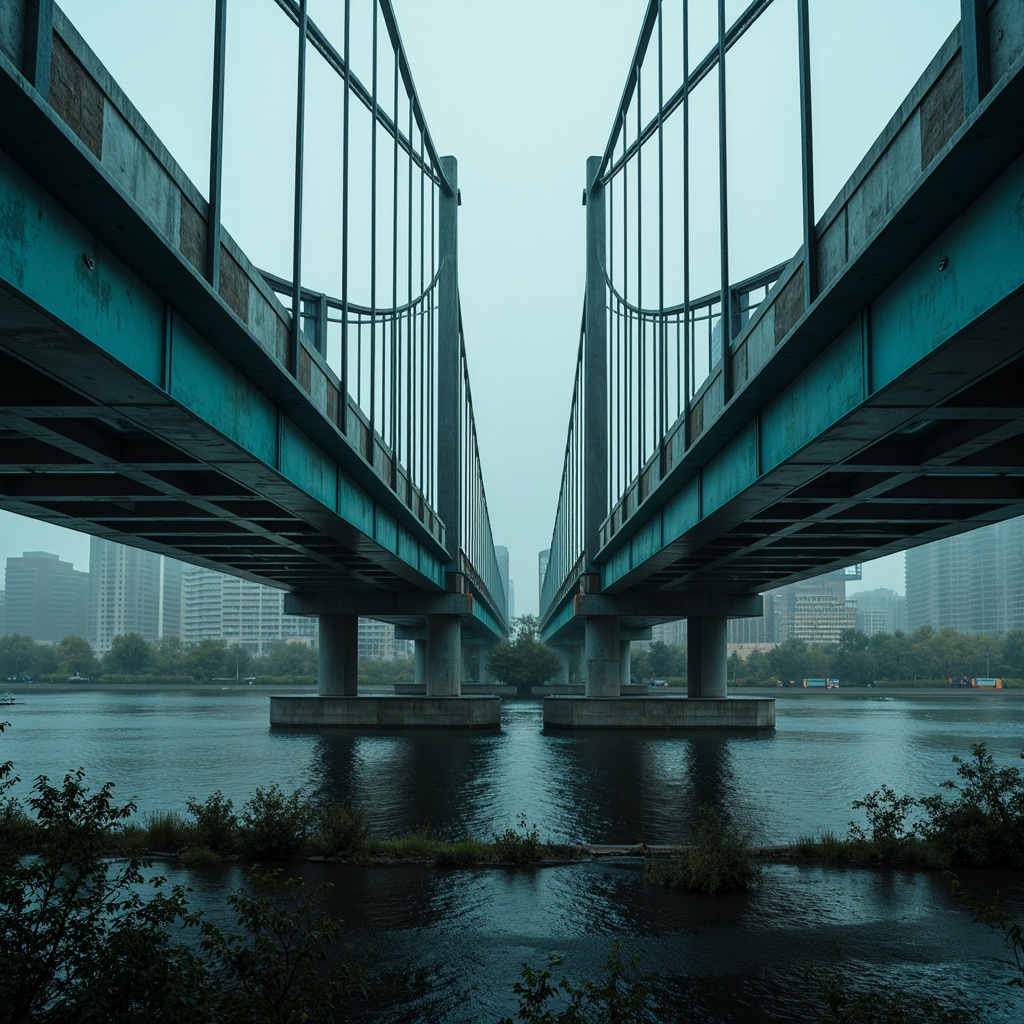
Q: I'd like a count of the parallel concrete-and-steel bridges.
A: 2